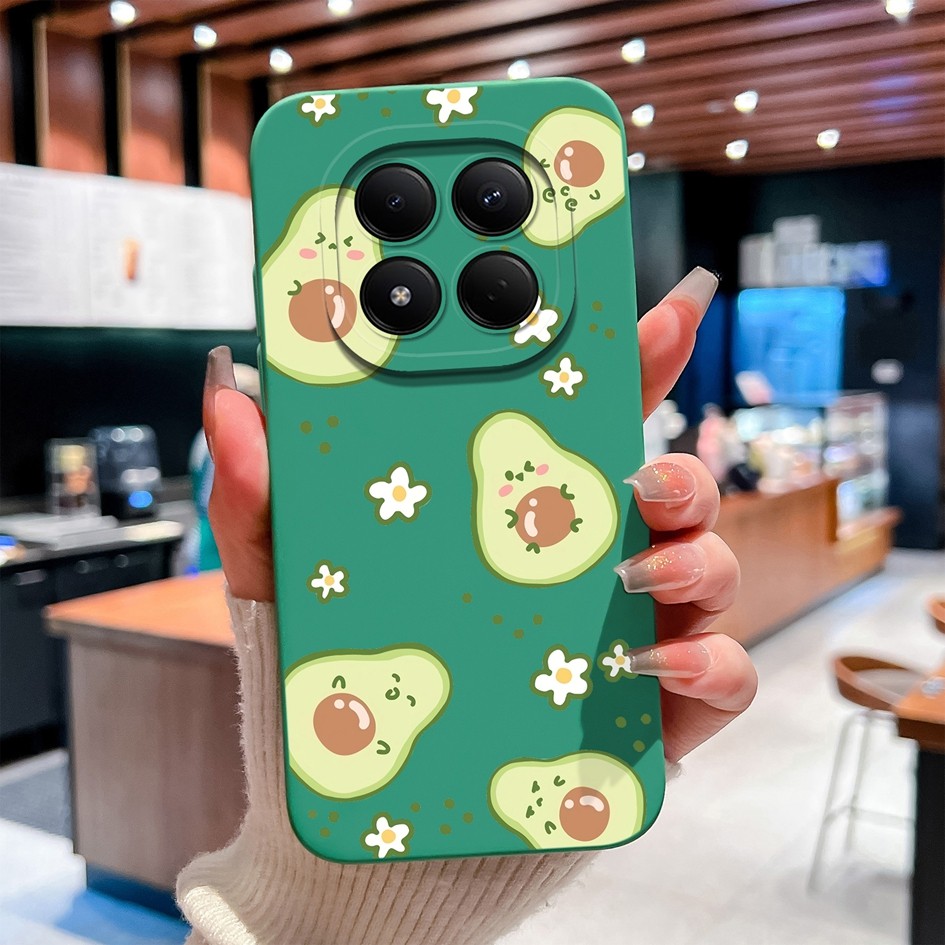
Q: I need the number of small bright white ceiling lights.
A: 12